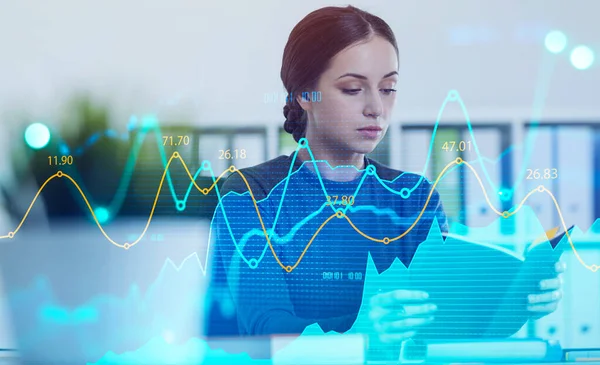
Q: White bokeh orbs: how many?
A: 3